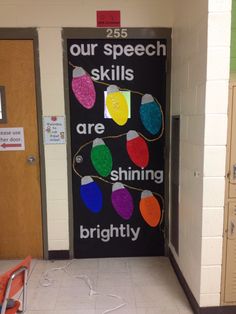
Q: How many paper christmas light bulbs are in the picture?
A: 8